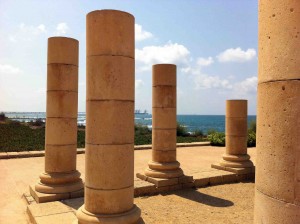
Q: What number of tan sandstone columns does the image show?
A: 5